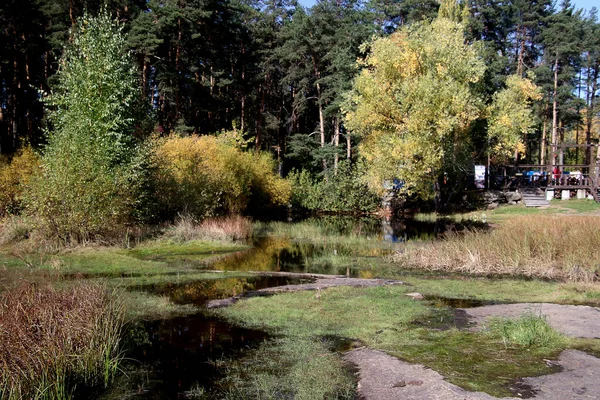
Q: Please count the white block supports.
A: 3